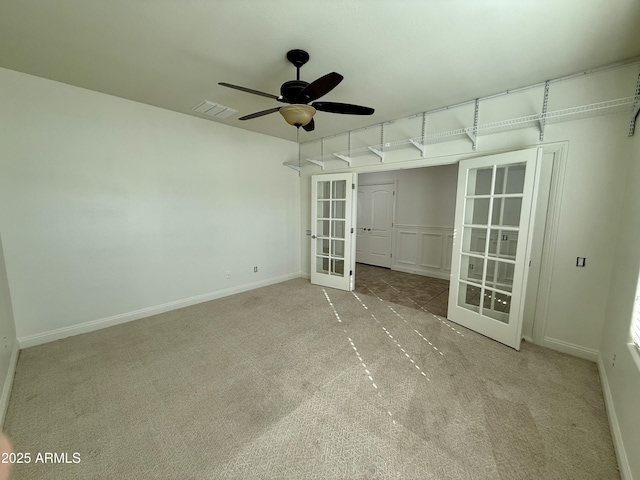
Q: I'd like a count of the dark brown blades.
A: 5